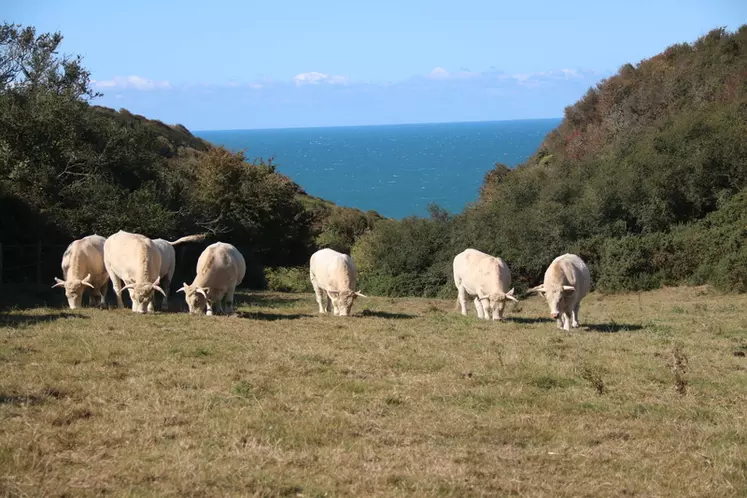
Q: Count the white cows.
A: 7